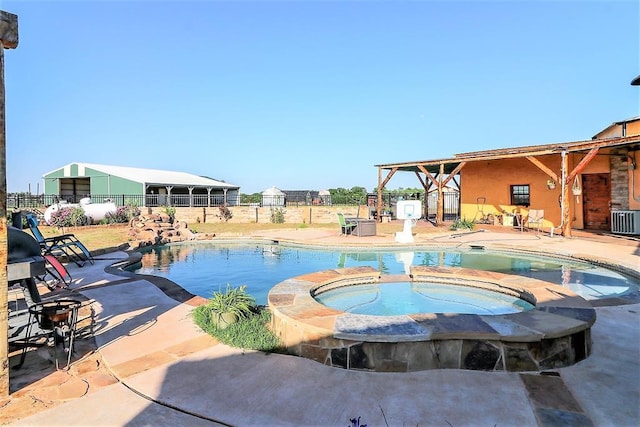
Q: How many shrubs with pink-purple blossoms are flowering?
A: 2